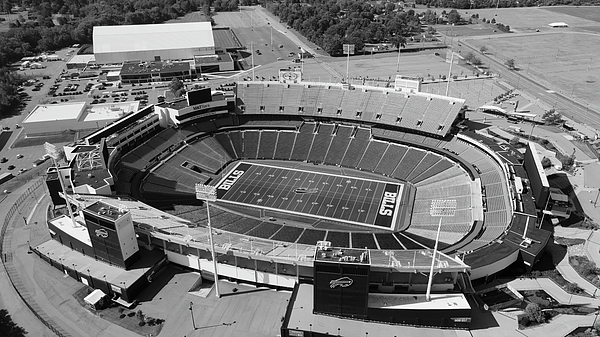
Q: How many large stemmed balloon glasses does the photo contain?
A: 0